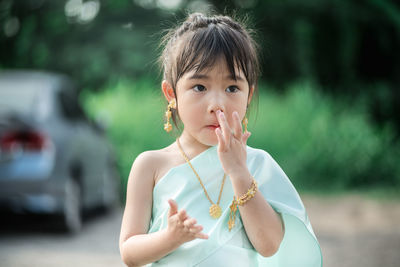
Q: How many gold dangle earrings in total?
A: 2